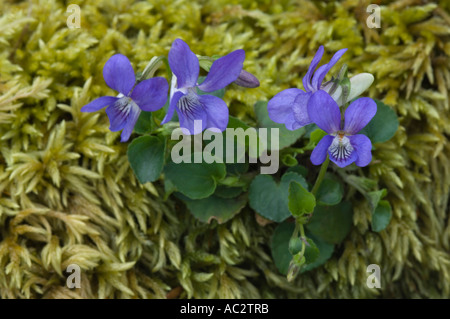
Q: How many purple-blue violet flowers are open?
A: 4